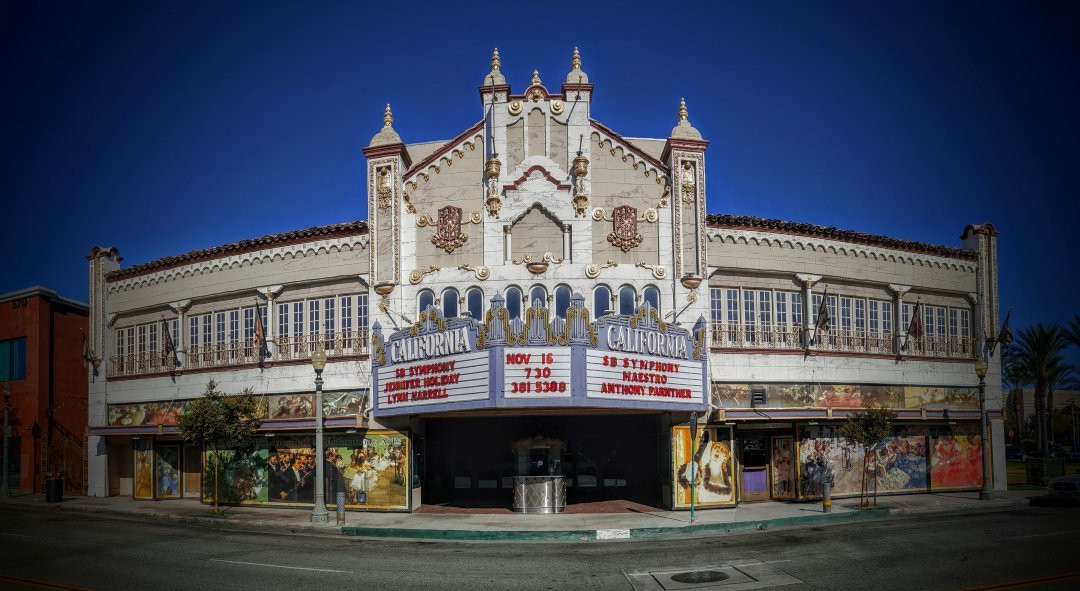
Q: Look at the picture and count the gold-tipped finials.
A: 5